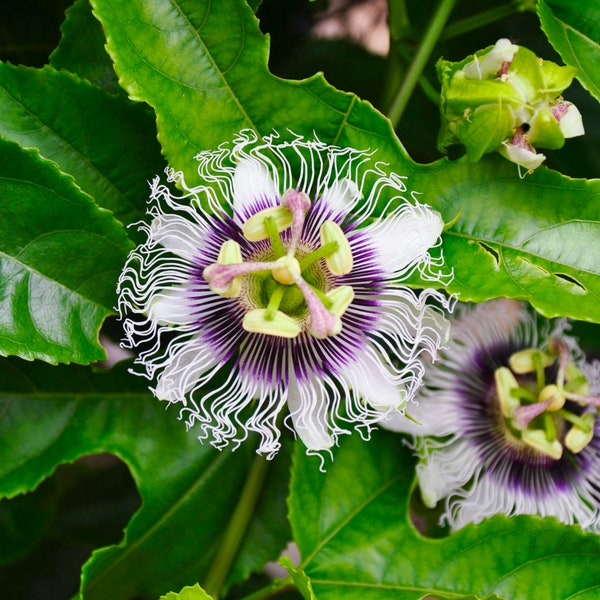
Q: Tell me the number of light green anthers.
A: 10